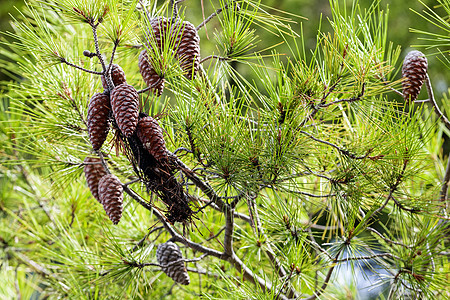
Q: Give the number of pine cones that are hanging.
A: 11